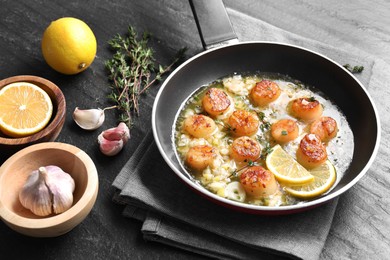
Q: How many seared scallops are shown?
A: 11